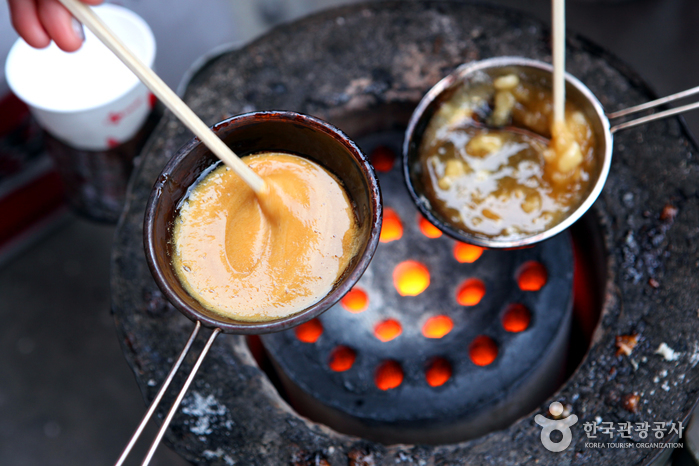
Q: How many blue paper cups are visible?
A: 0